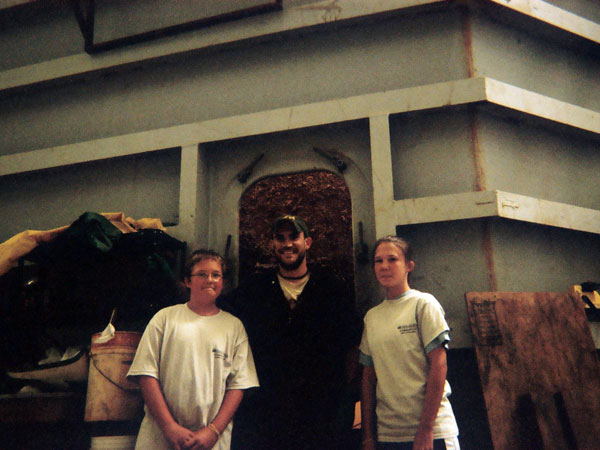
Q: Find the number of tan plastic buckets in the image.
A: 1